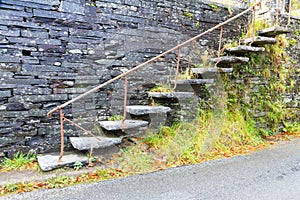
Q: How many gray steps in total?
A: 11